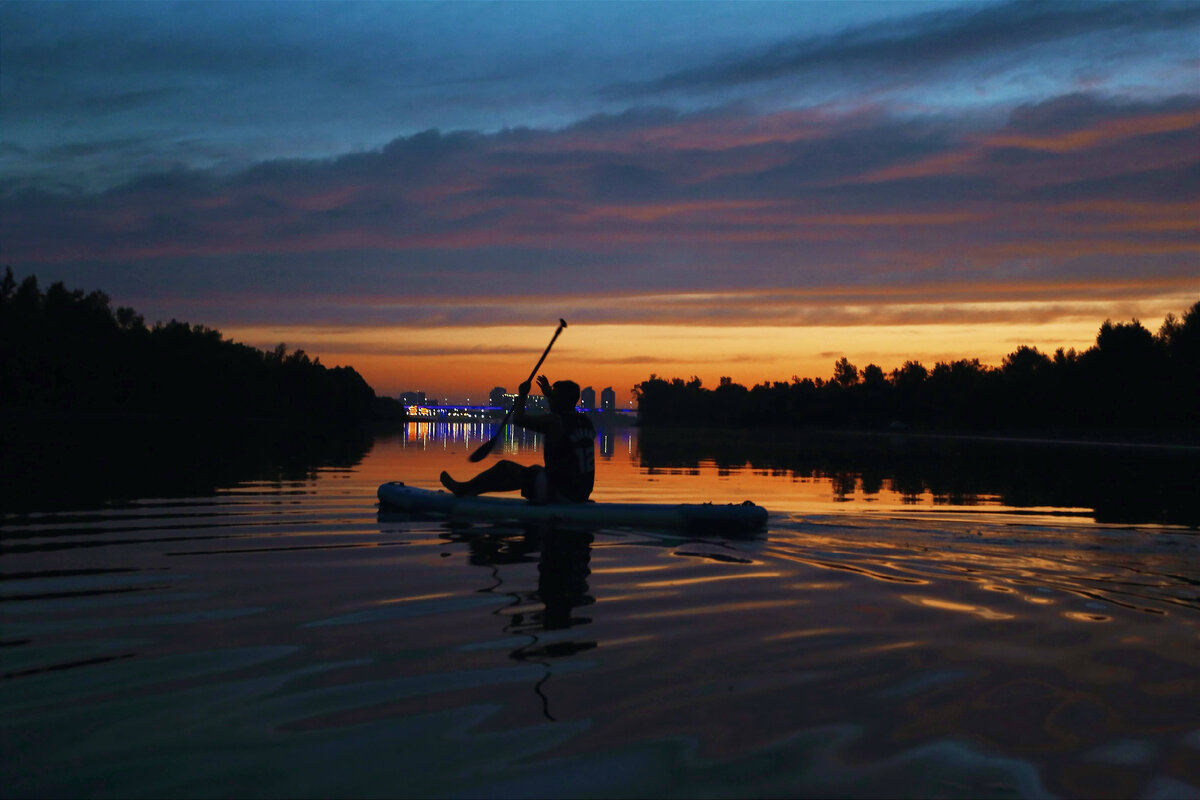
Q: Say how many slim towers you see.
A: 2